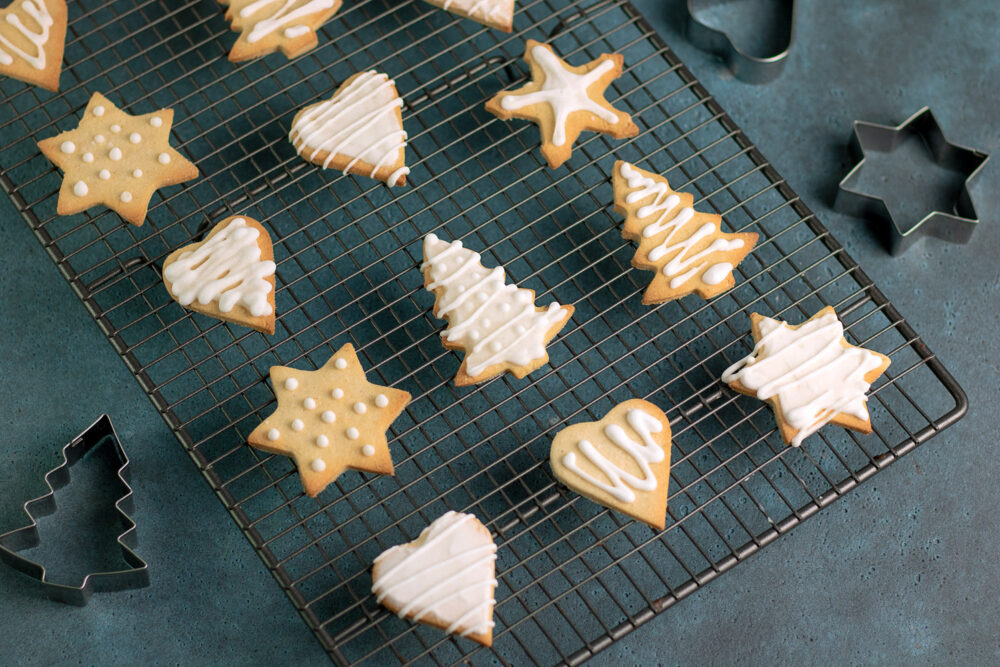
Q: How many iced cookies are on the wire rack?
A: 13